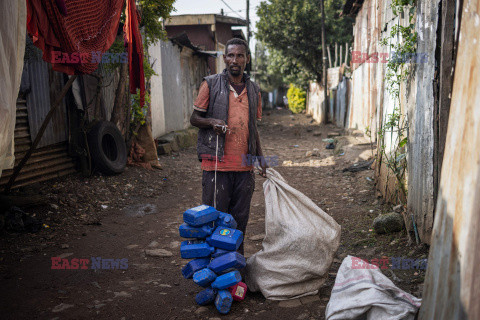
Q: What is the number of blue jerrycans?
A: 12